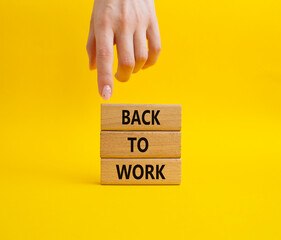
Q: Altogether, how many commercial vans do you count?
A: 0